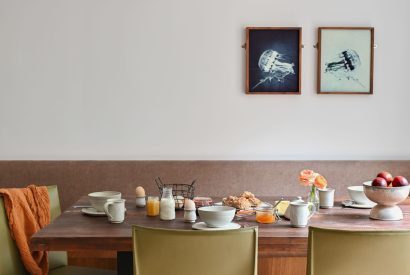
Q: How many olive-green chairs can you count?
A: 3